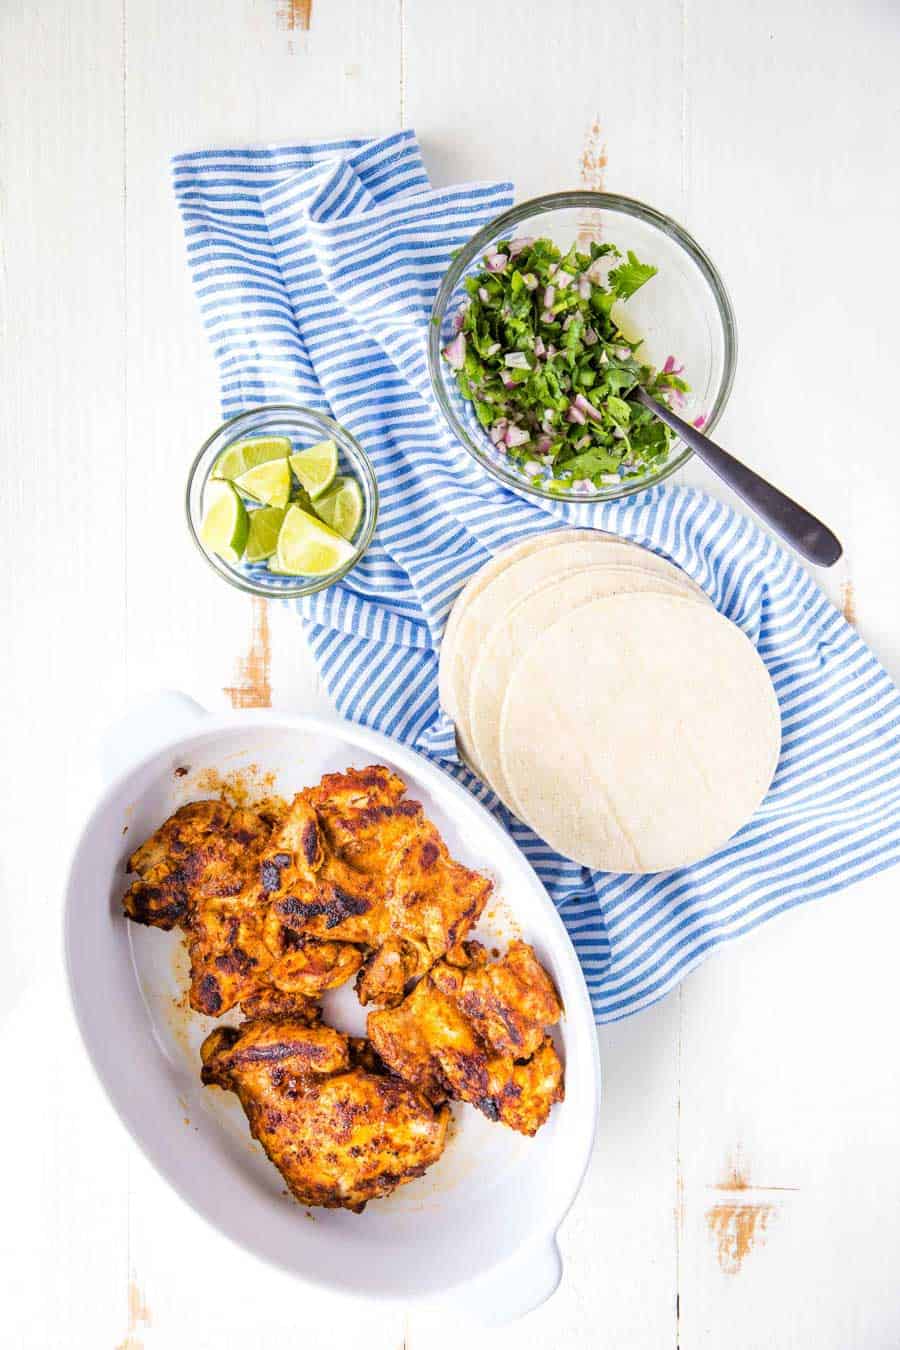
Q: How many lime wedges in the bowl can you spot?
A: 7